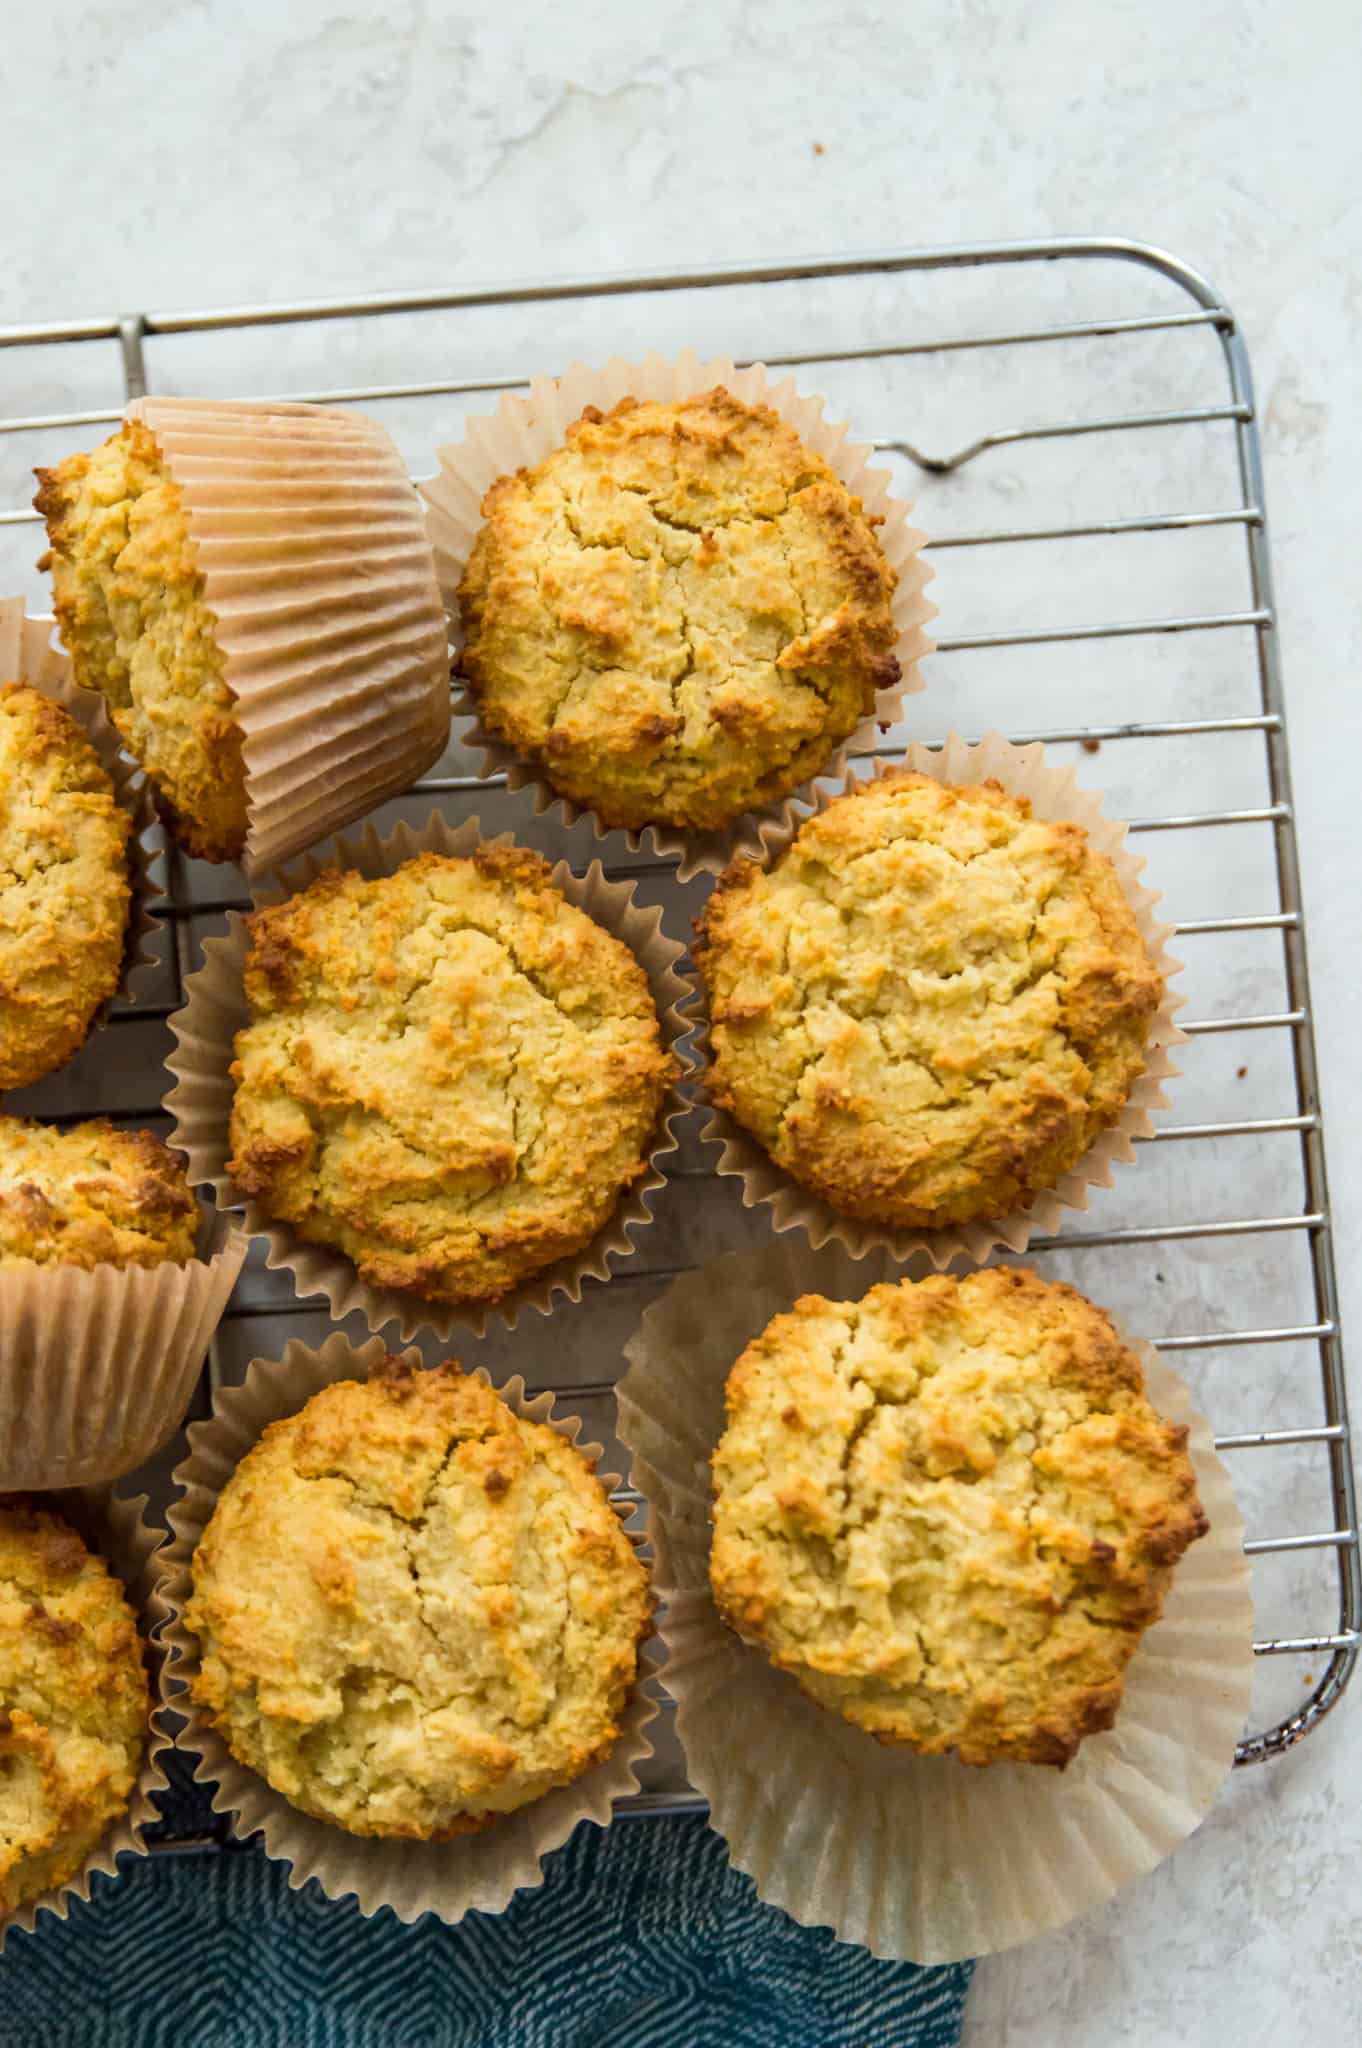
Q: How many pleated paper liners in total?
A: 9